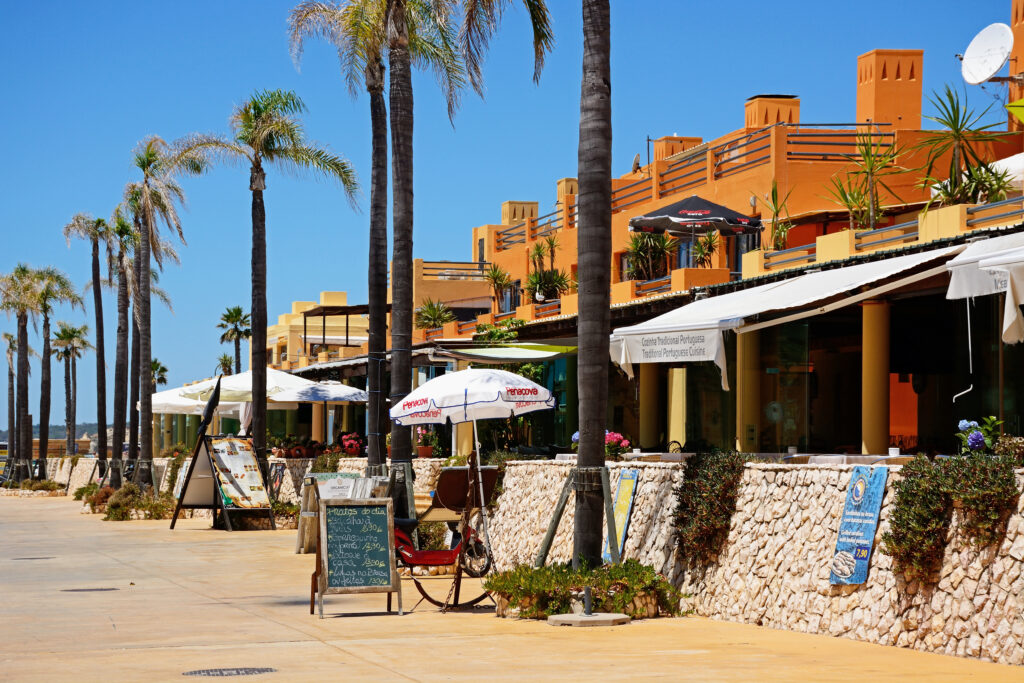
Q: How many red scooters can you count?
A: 1